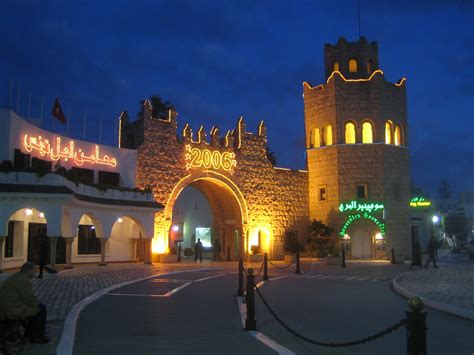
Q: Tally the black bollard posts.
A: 7